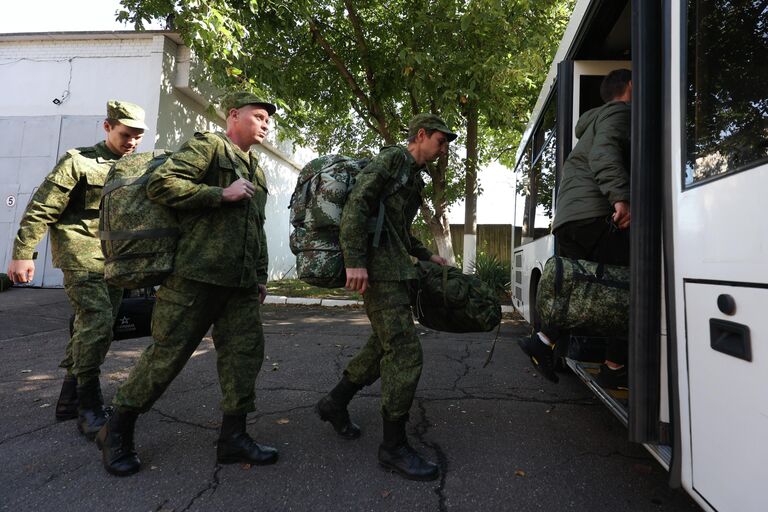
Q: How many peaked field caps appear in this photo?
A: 3